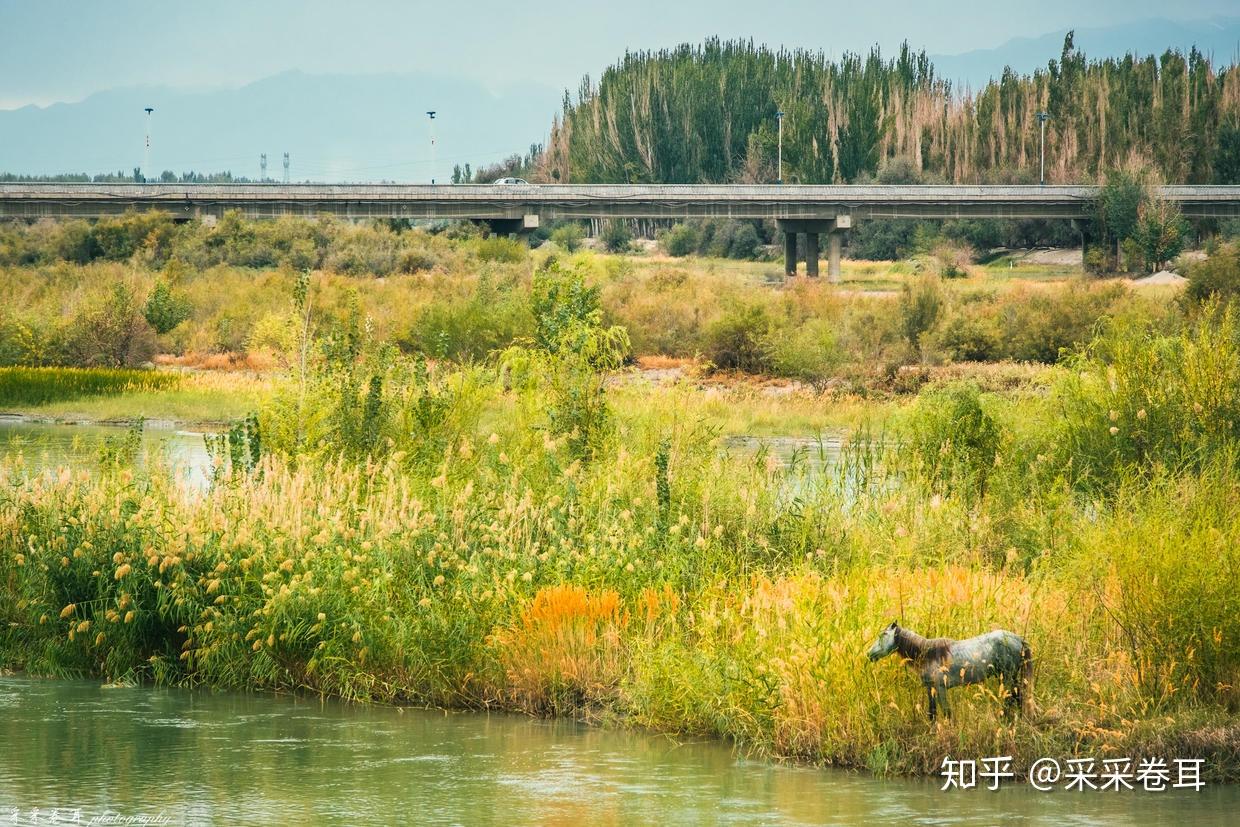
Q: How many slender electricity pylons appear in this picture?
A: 2